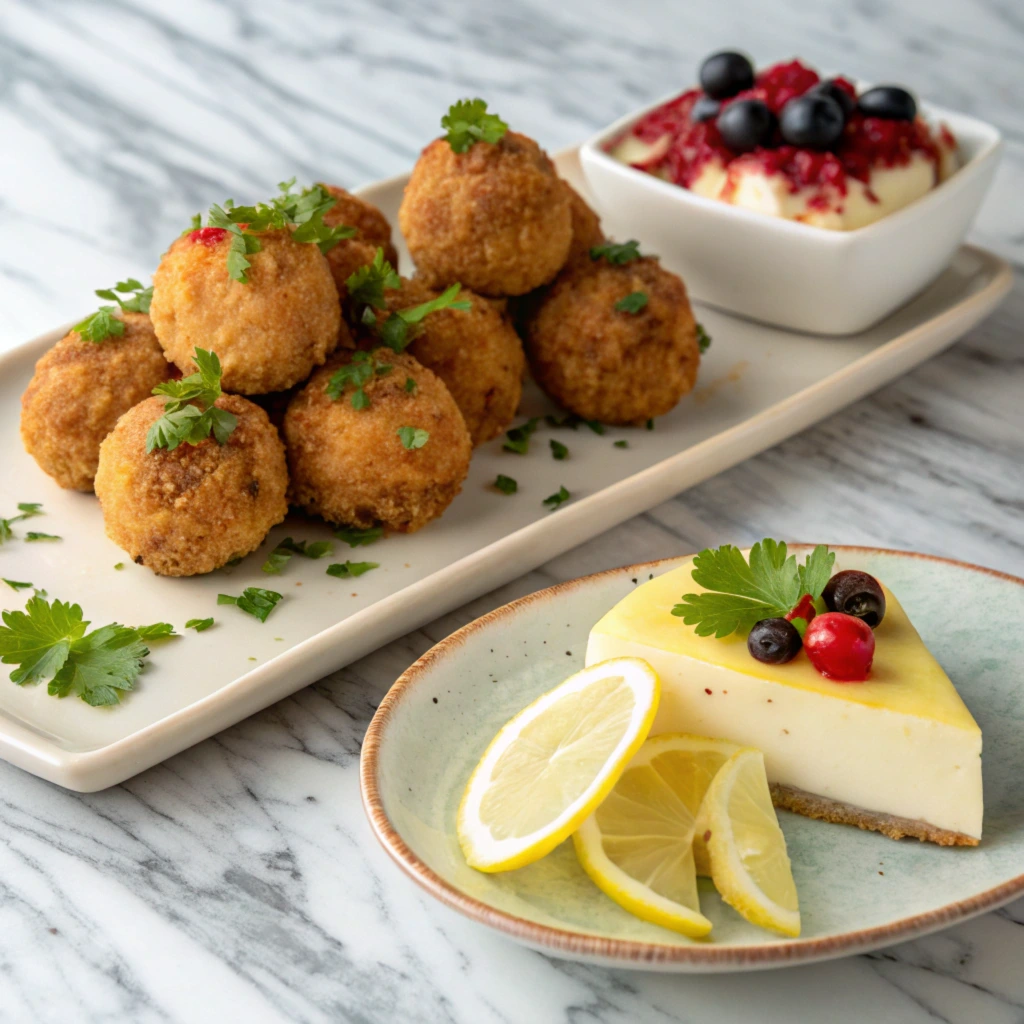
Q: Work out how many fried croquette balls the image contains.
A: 9